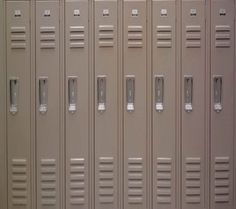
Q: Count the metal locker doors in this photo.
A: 8